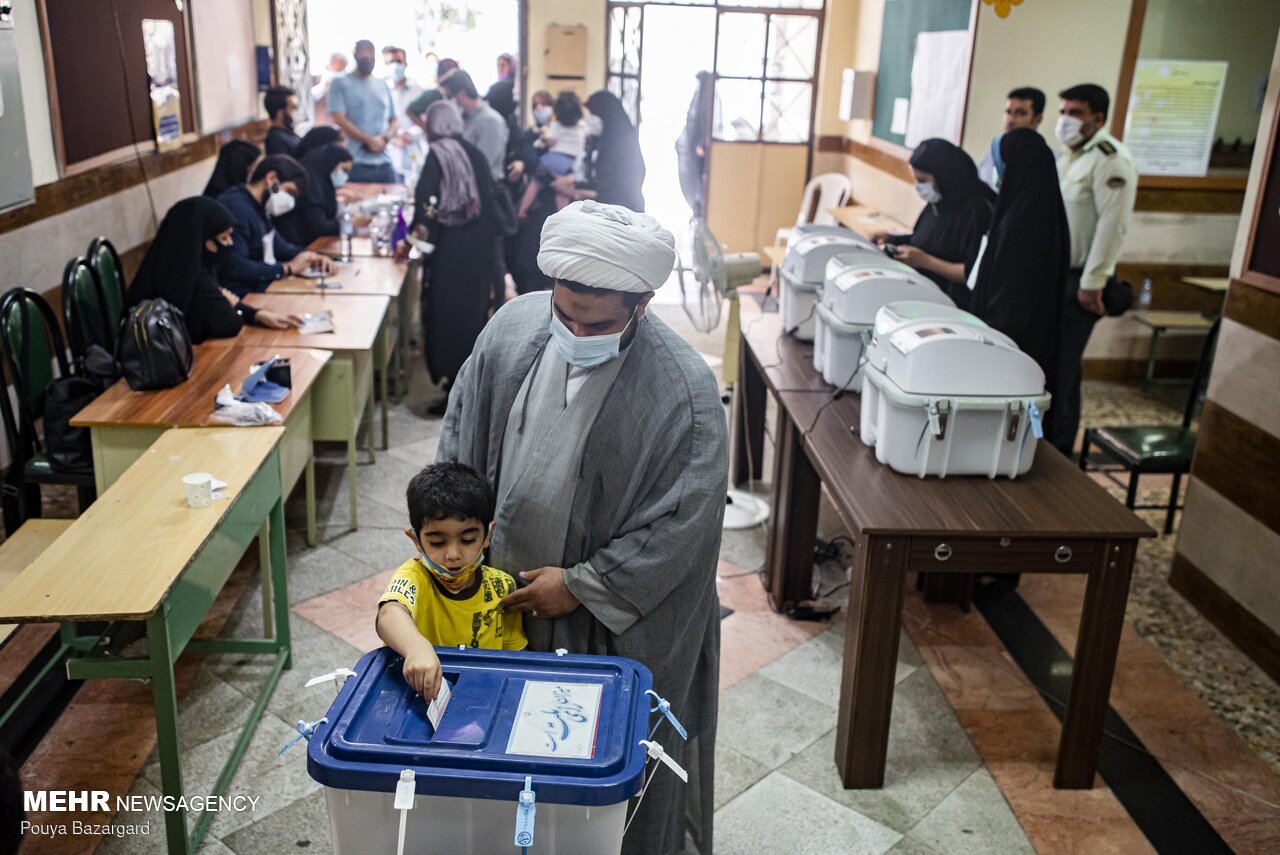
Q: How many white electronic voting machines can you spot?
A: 3